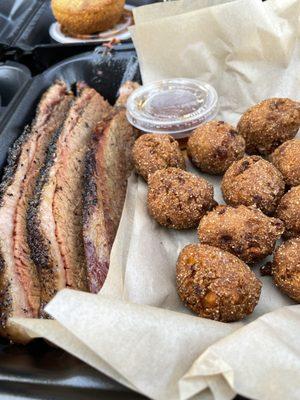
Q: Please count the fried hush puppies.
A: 10